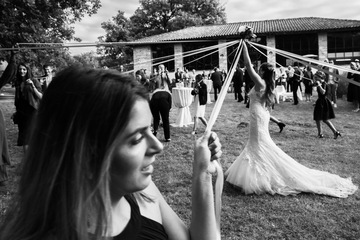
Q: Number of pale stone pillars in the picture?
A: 5